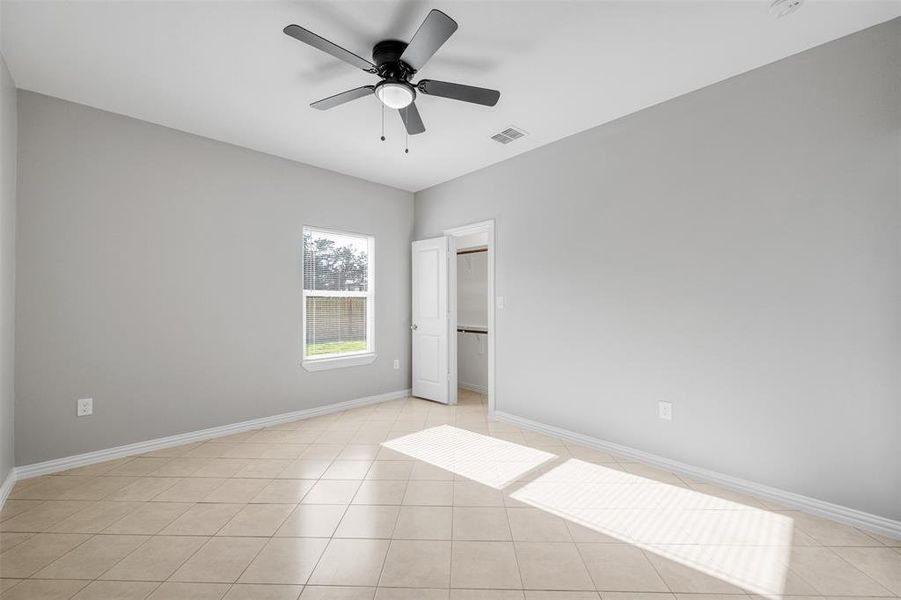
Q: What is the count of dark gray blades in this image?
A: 5